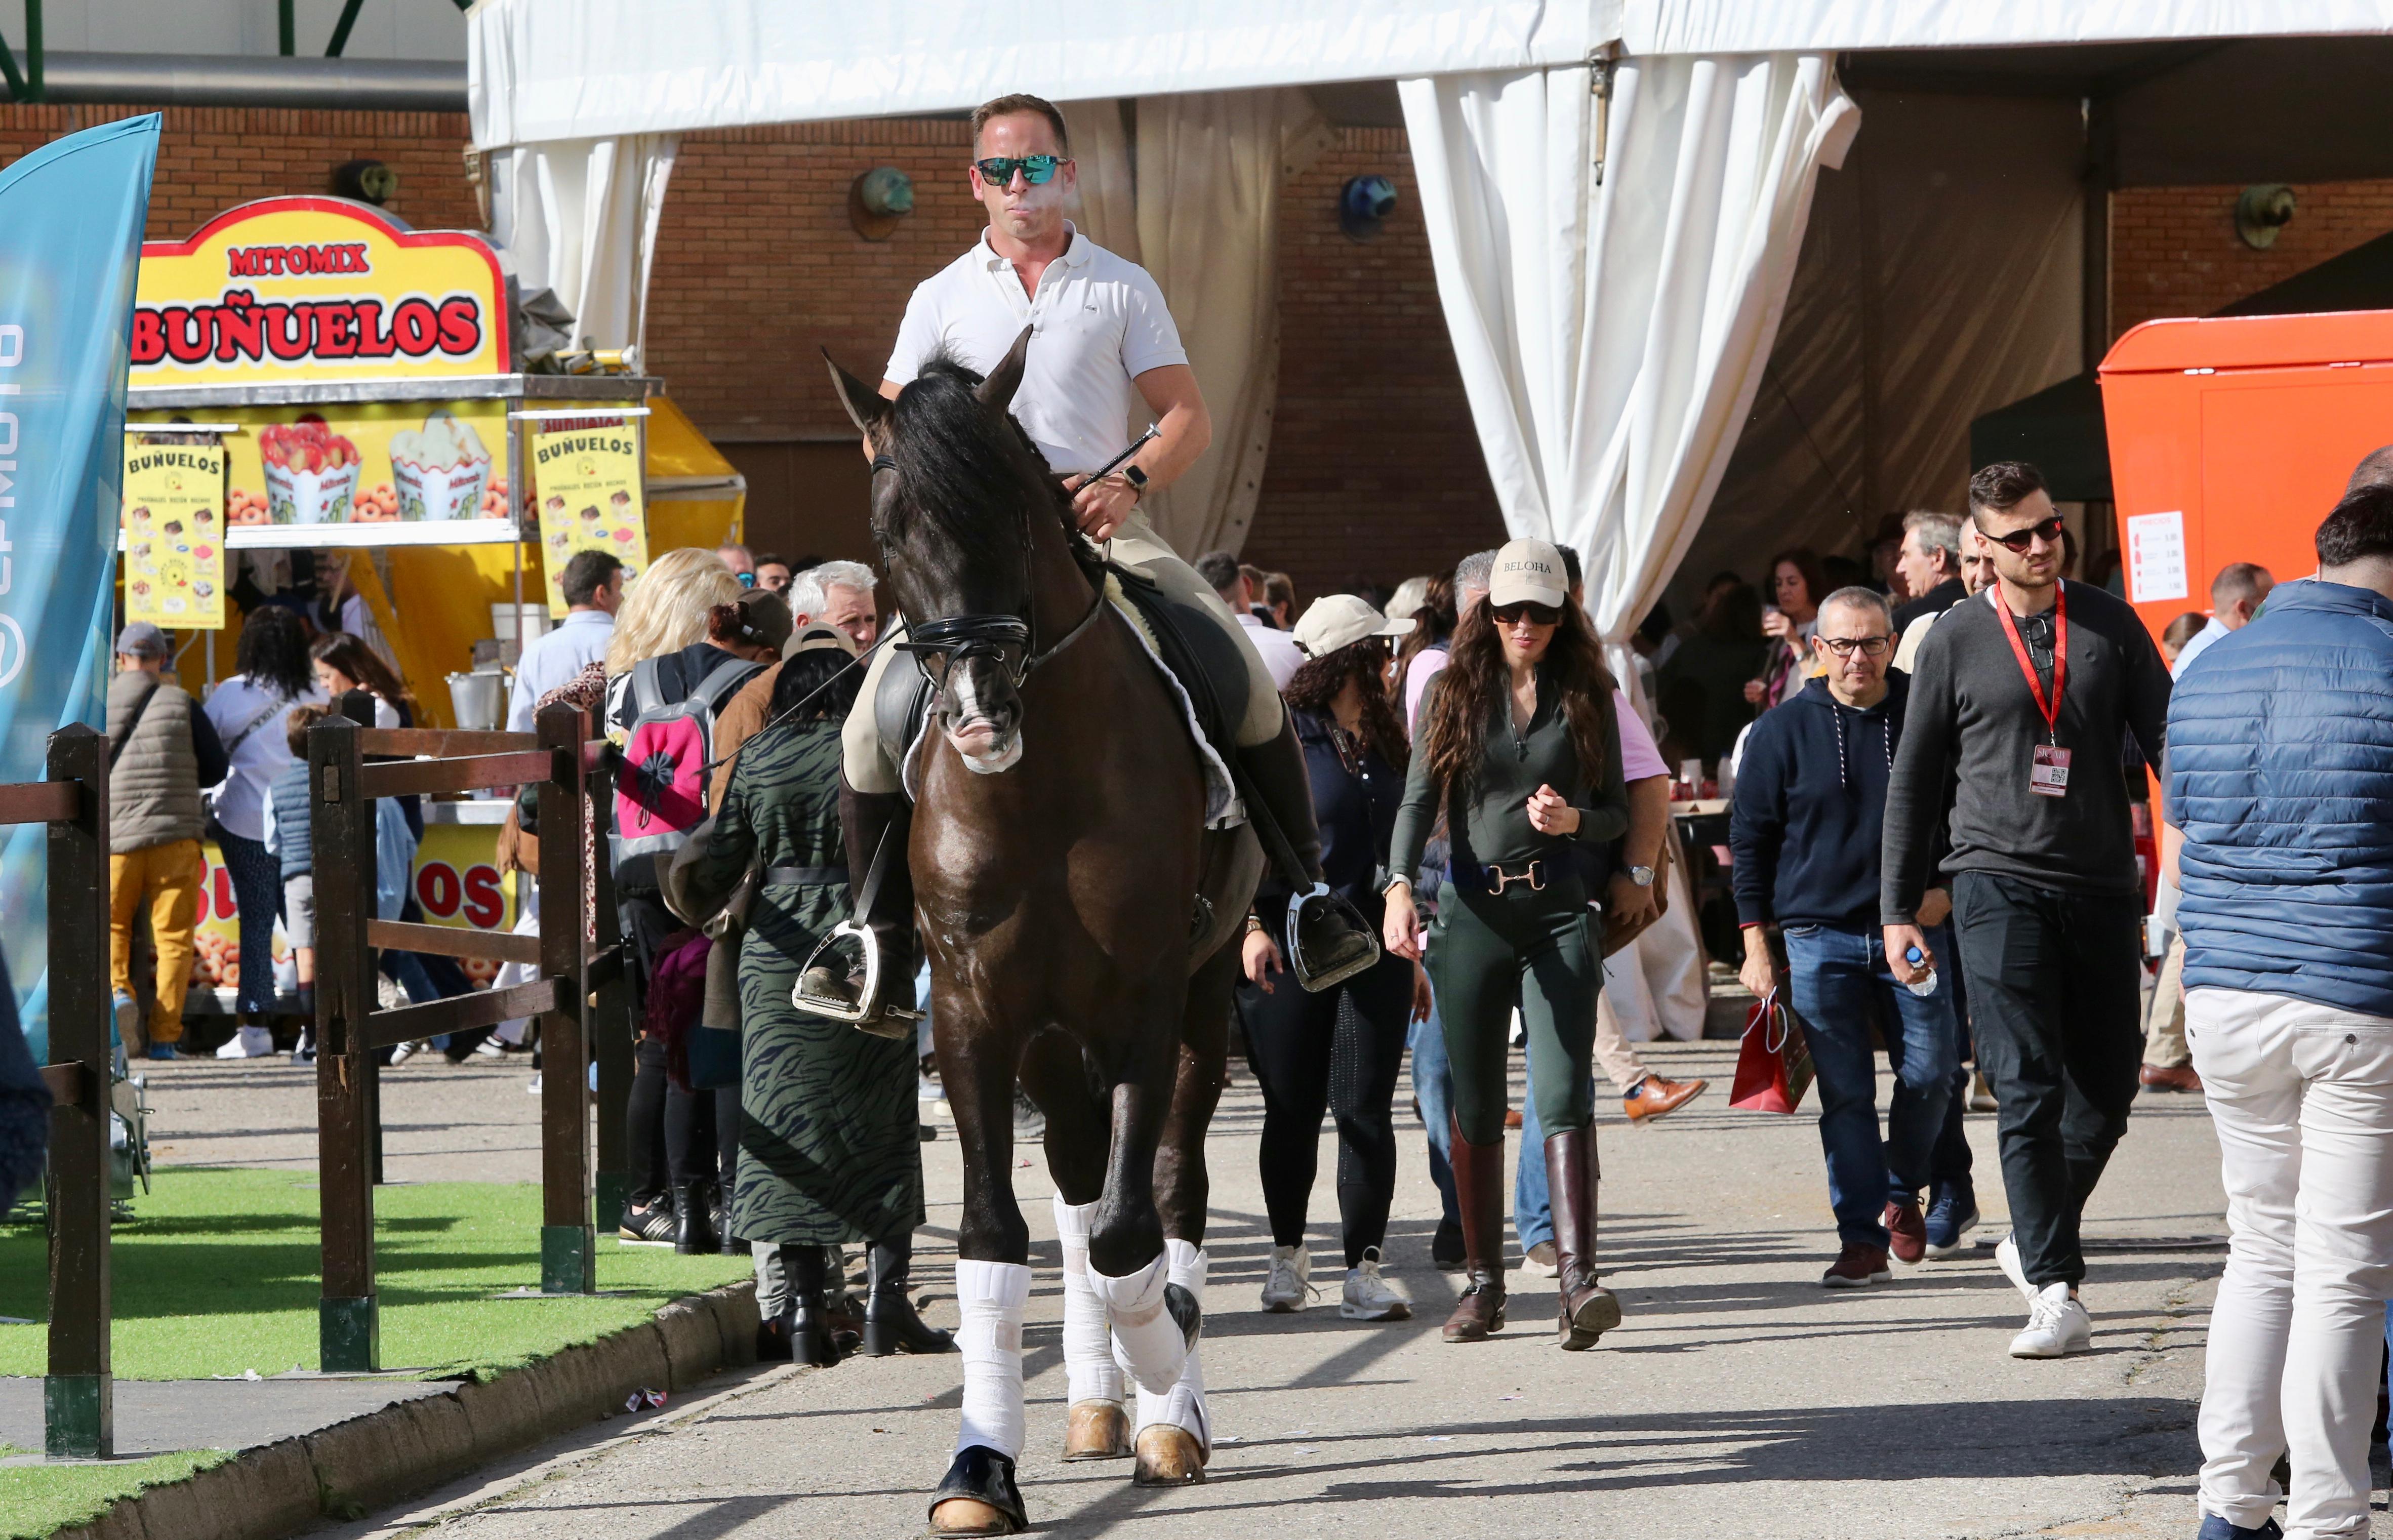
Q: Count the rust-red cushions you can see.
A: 0